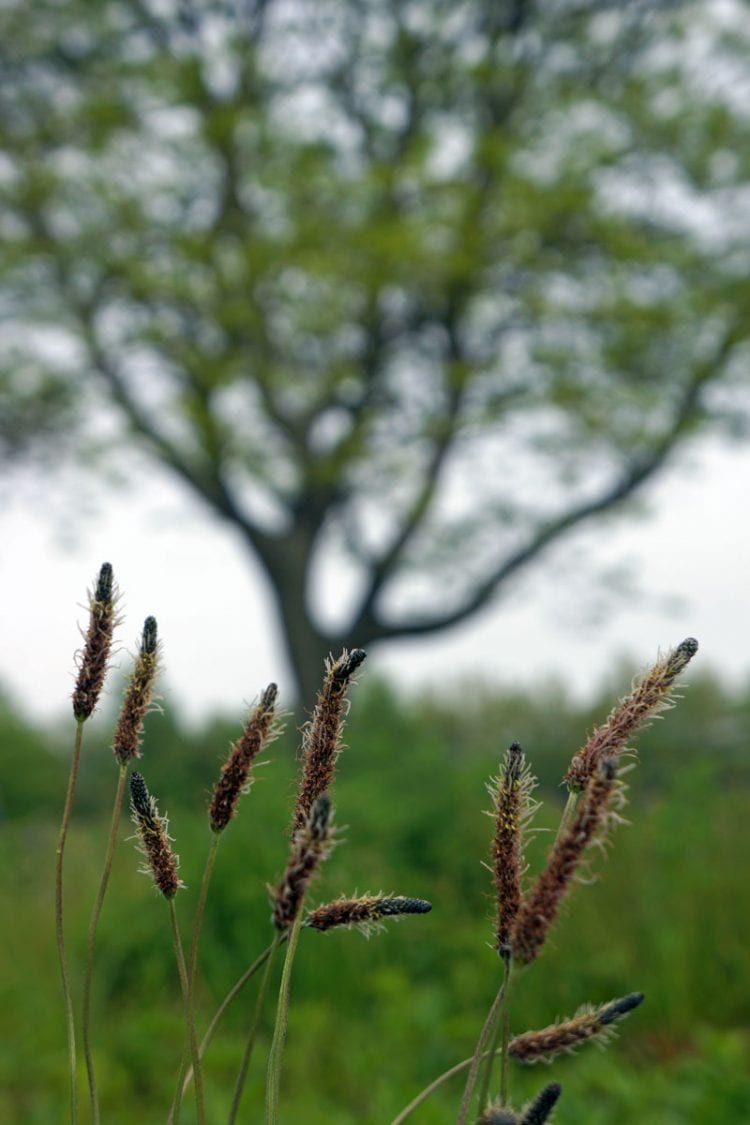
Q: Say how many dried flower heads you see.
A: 12